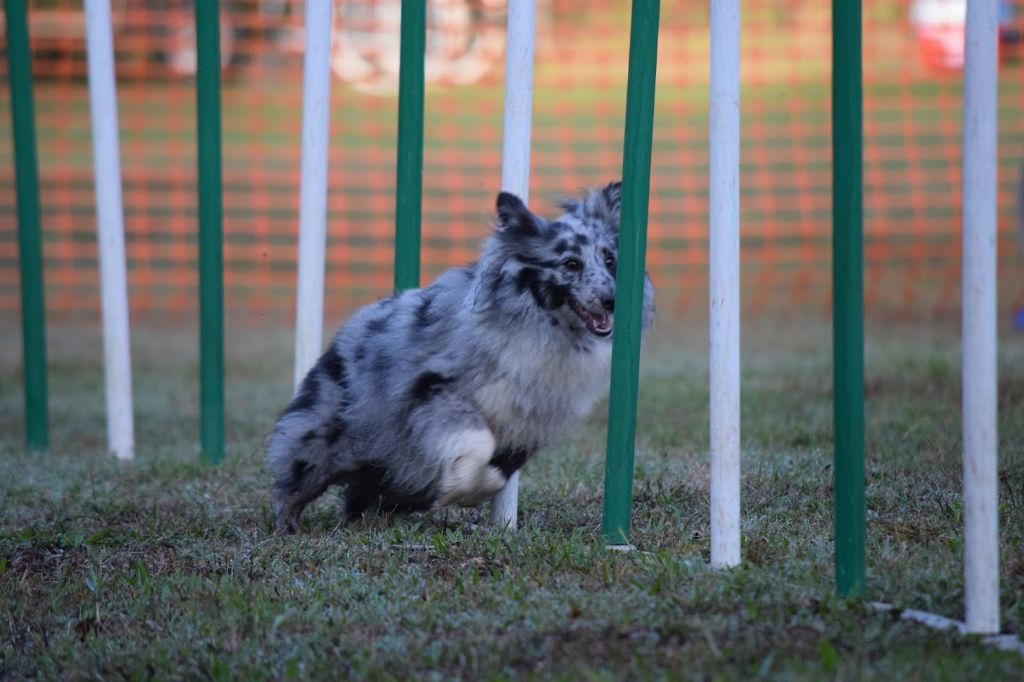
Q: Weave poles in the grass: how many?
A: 10